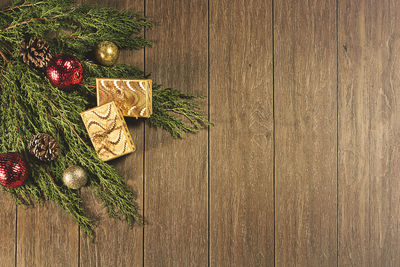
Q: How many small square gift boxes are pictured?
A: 2